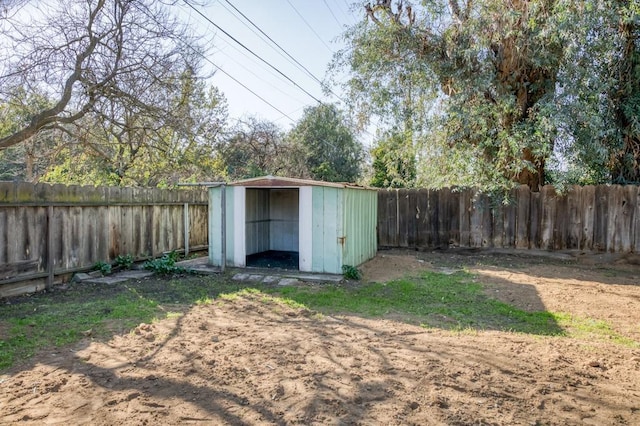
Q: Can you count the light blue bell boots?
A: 0